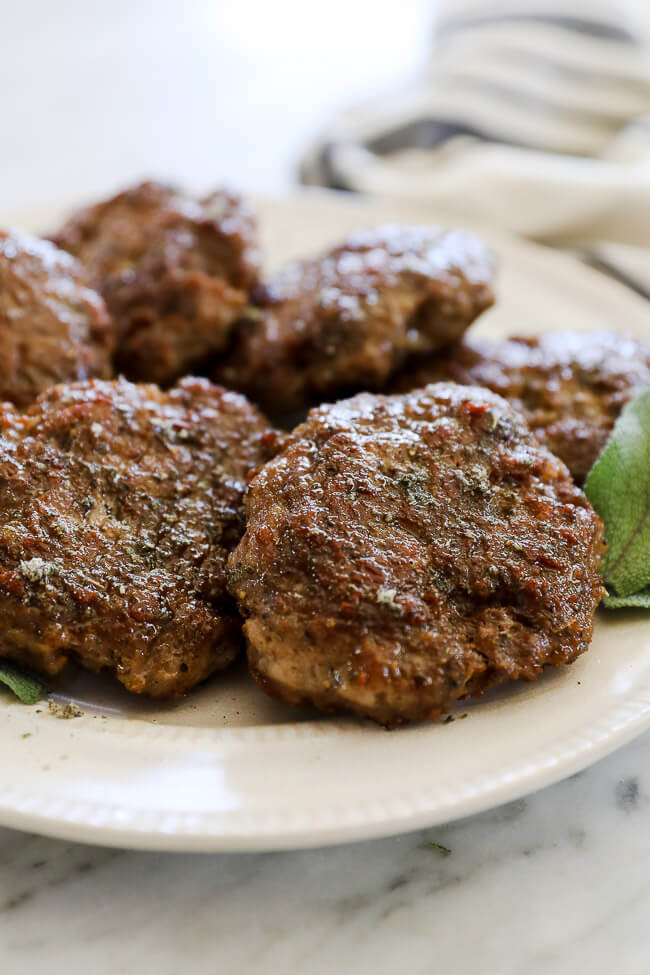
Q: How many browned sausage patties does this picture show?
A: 6